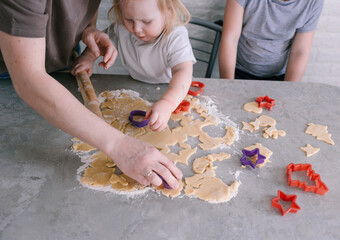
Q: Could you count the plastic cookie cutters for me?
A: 8